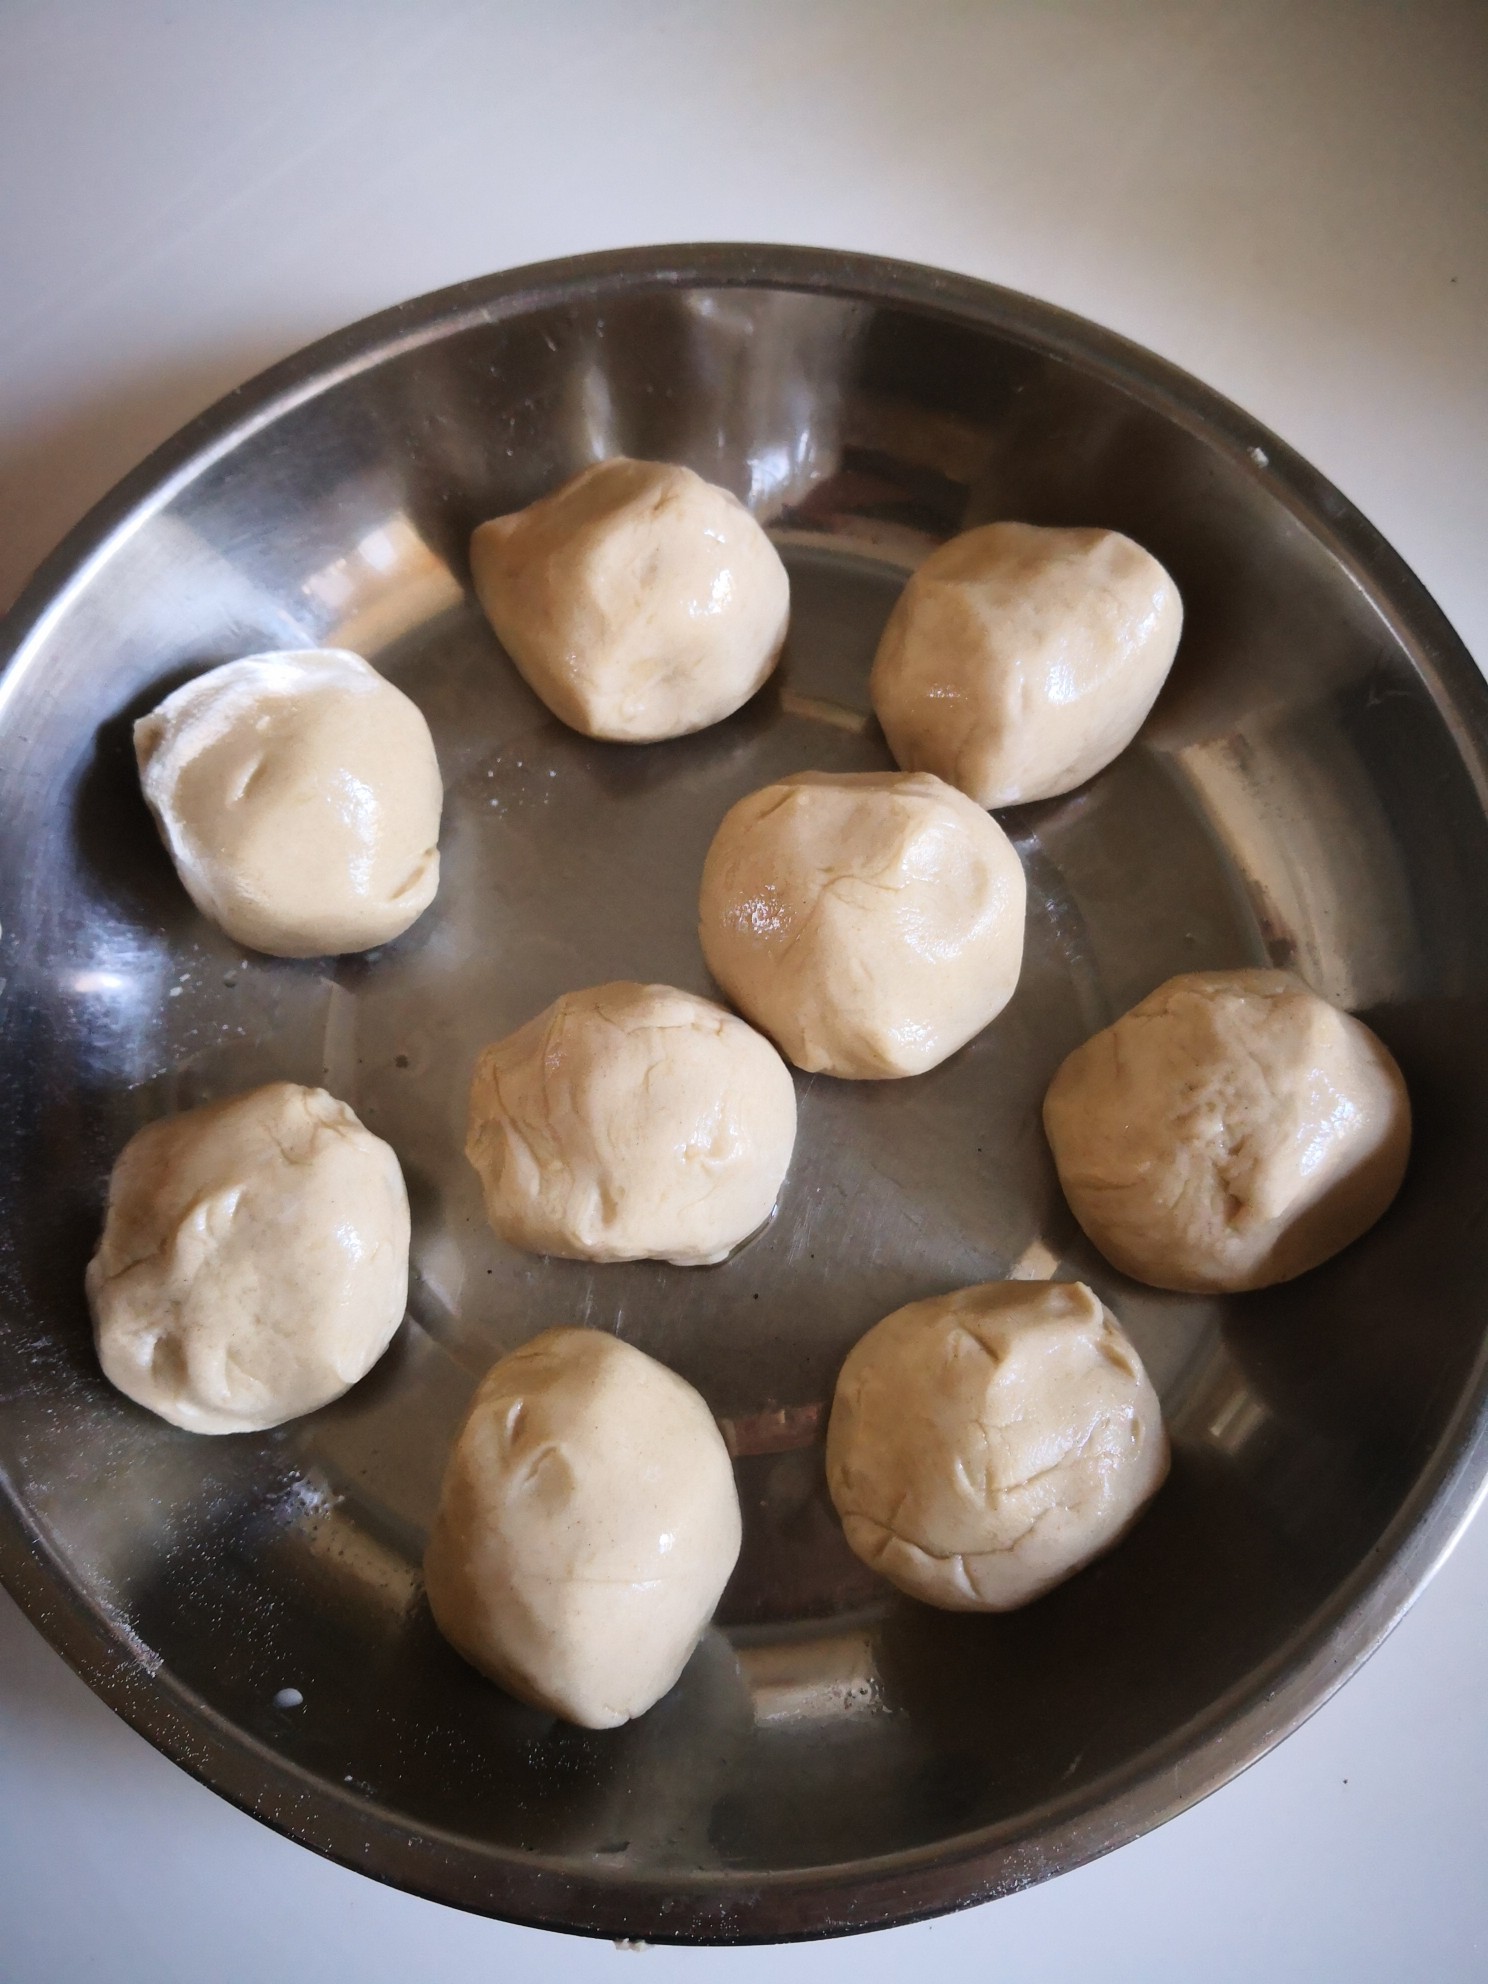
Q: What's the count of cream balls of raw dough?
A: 9